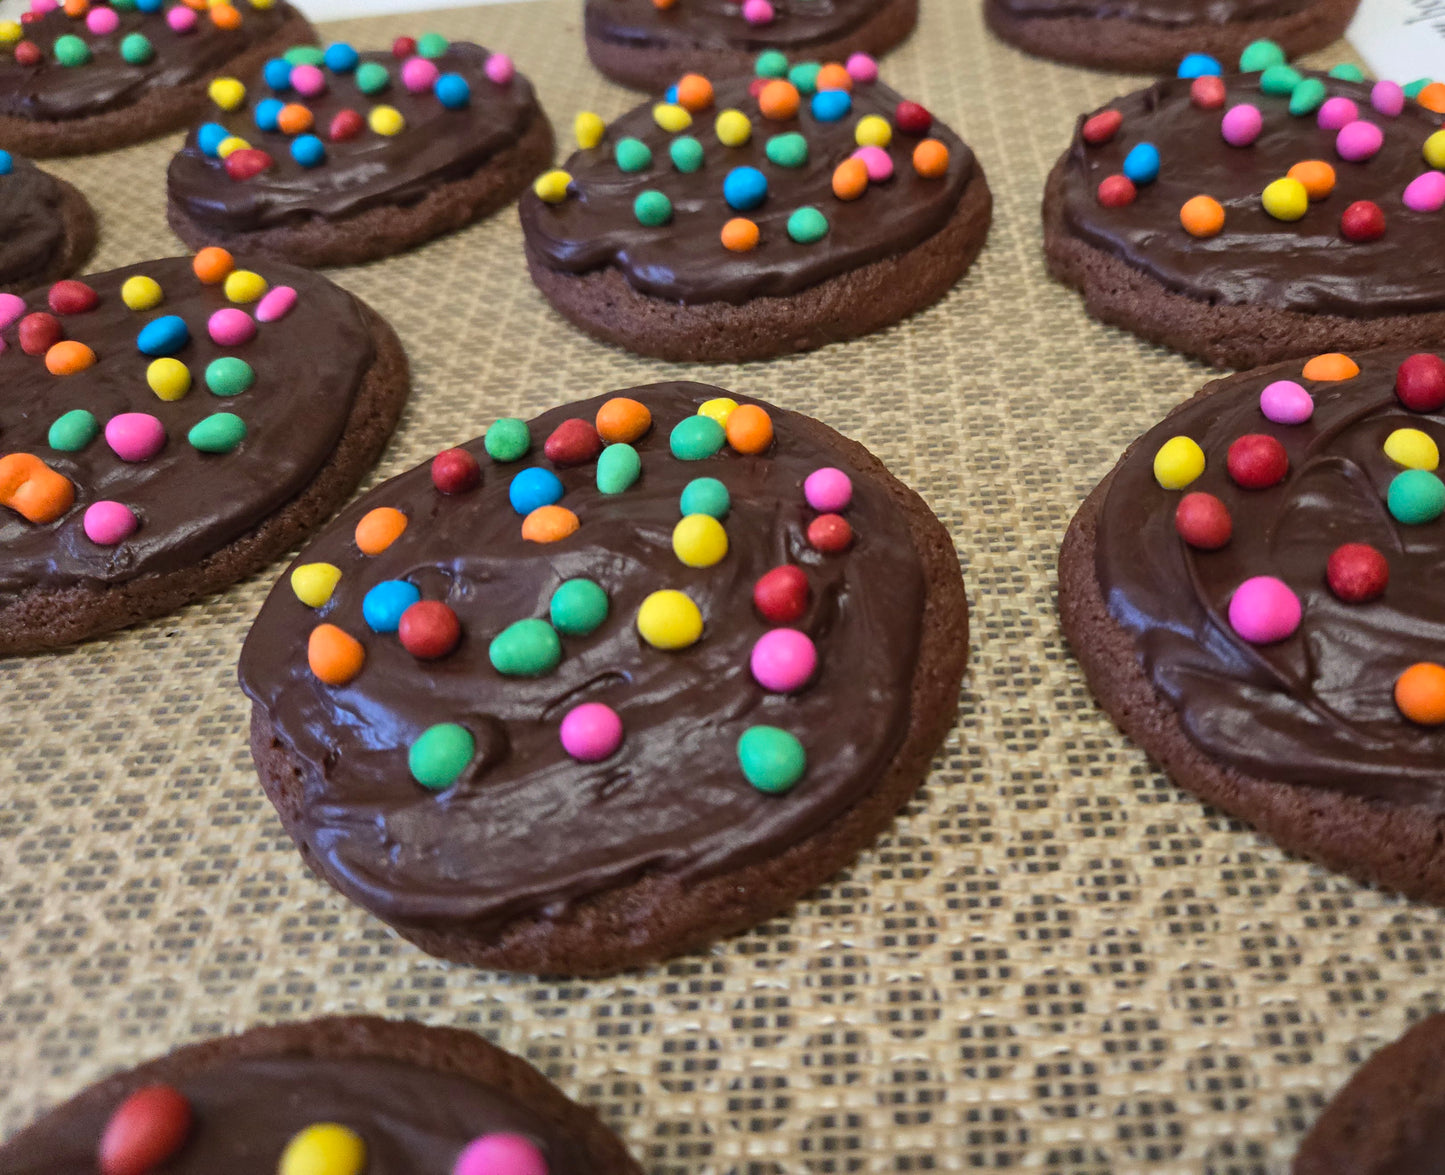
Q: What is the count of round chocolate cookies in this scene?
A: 12